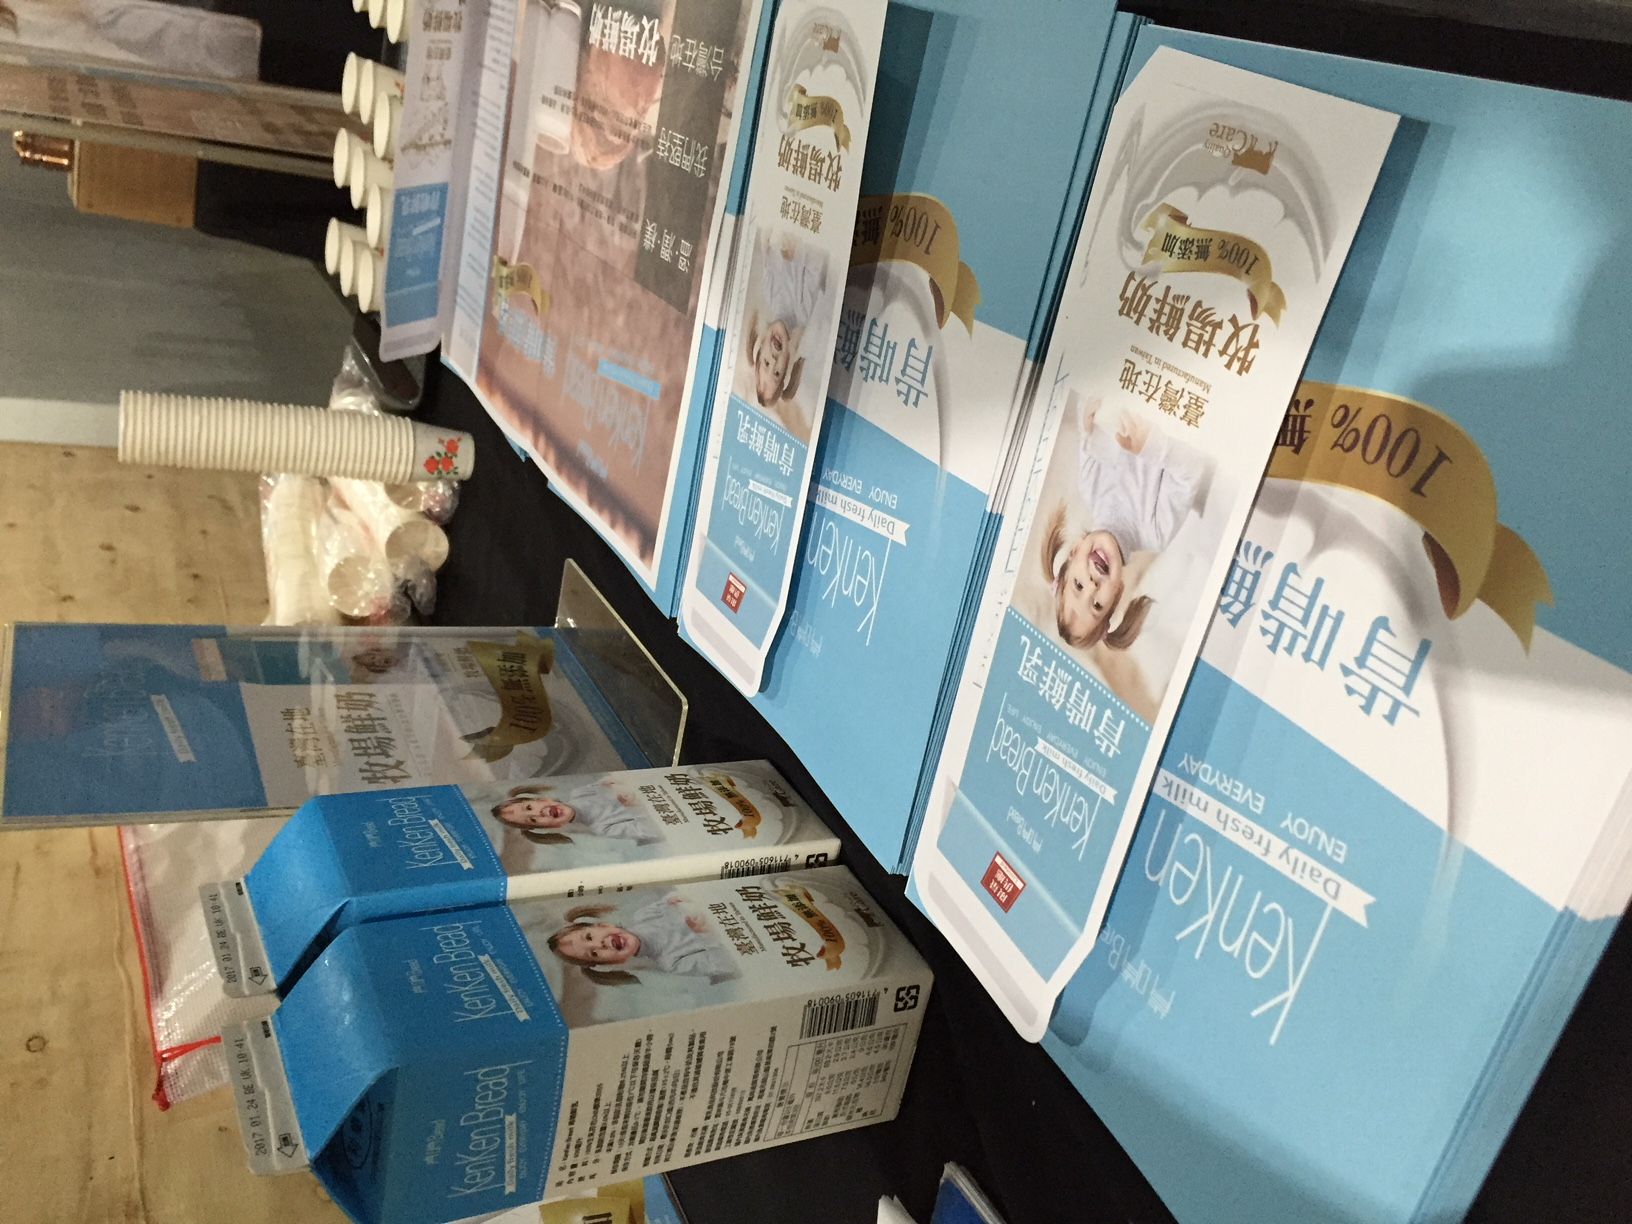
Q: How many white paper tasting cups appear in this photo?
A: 12